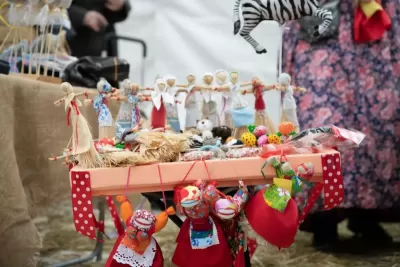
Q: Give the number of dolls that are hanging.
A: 4